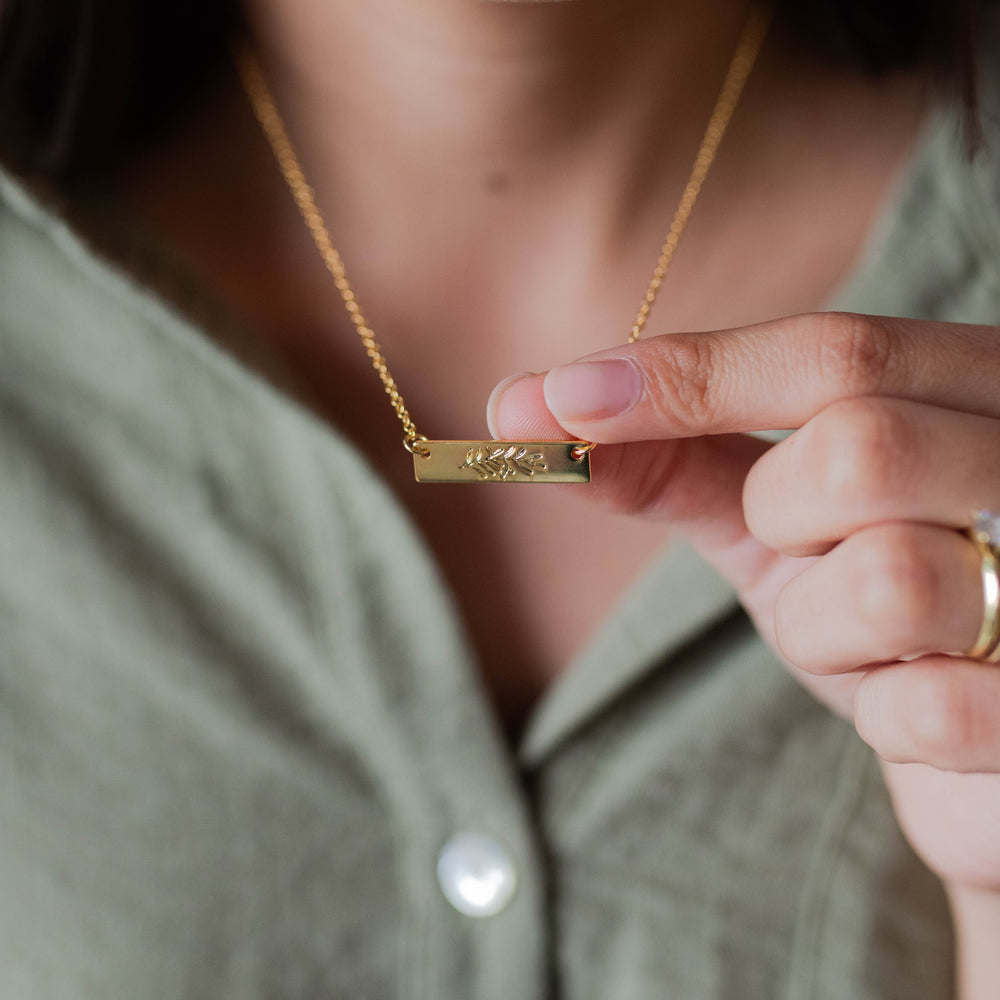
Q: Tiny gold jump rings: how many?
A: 2